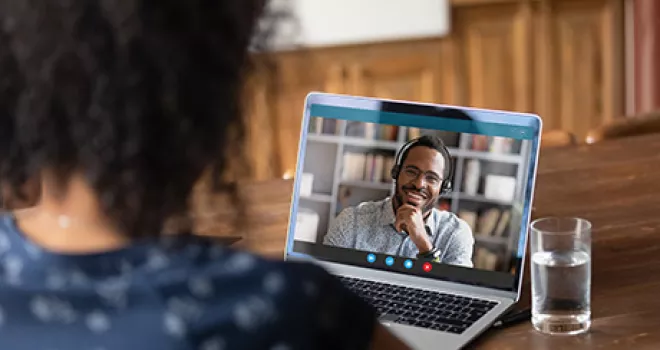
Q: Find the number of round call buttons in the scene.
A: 4